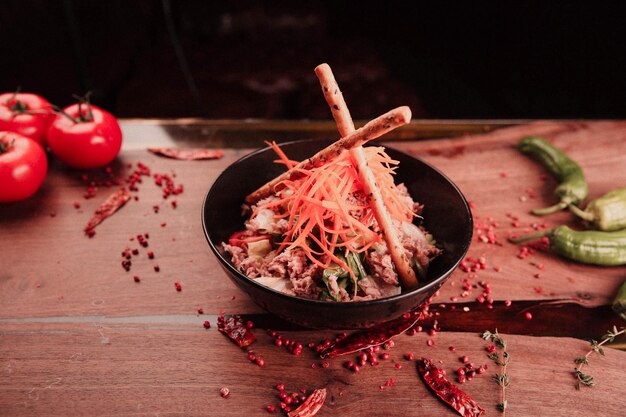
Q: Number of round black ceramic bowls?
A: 1